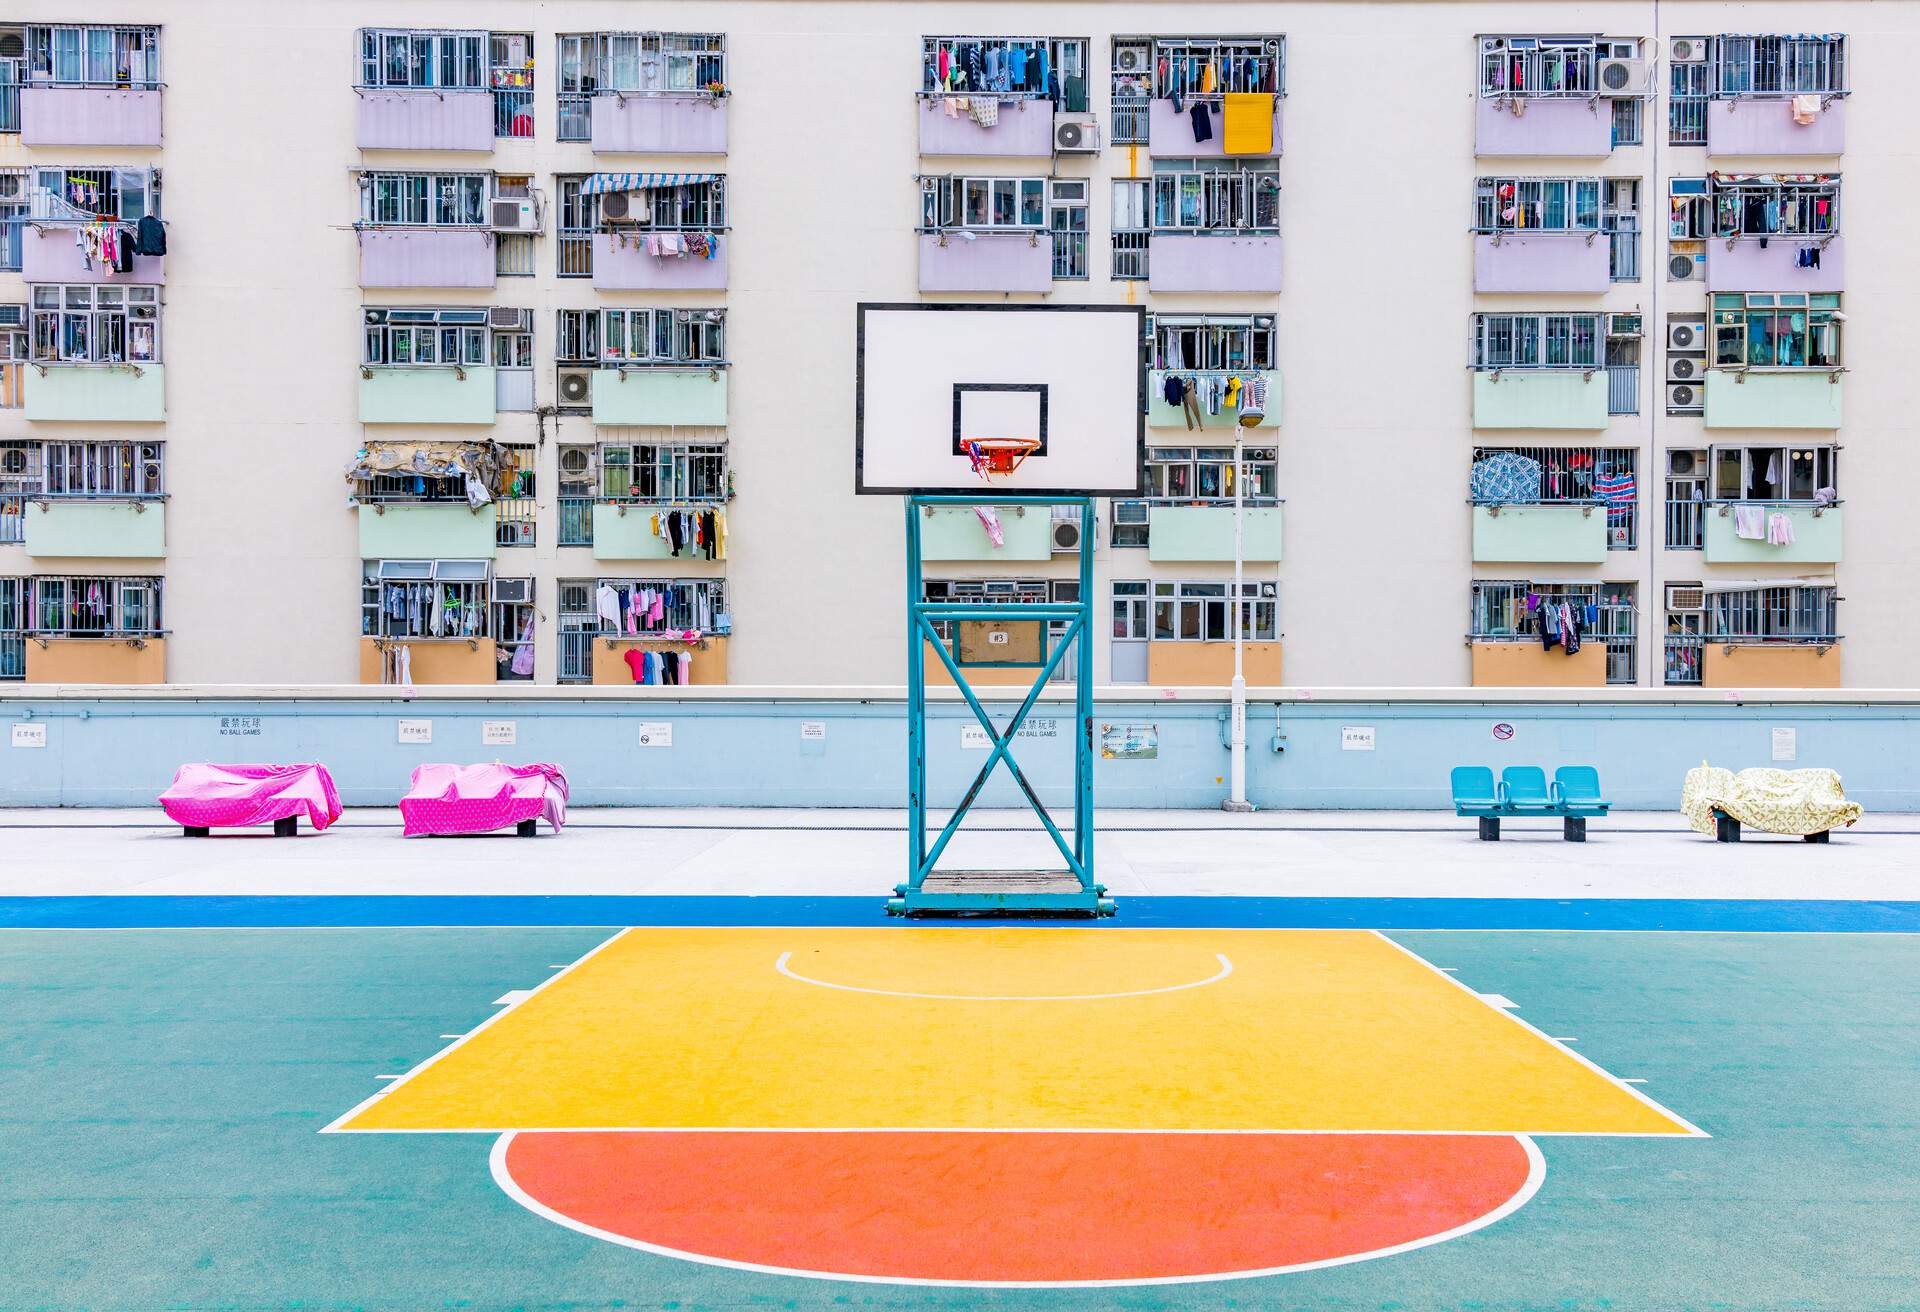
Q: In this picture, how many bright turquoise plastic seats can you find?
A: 3